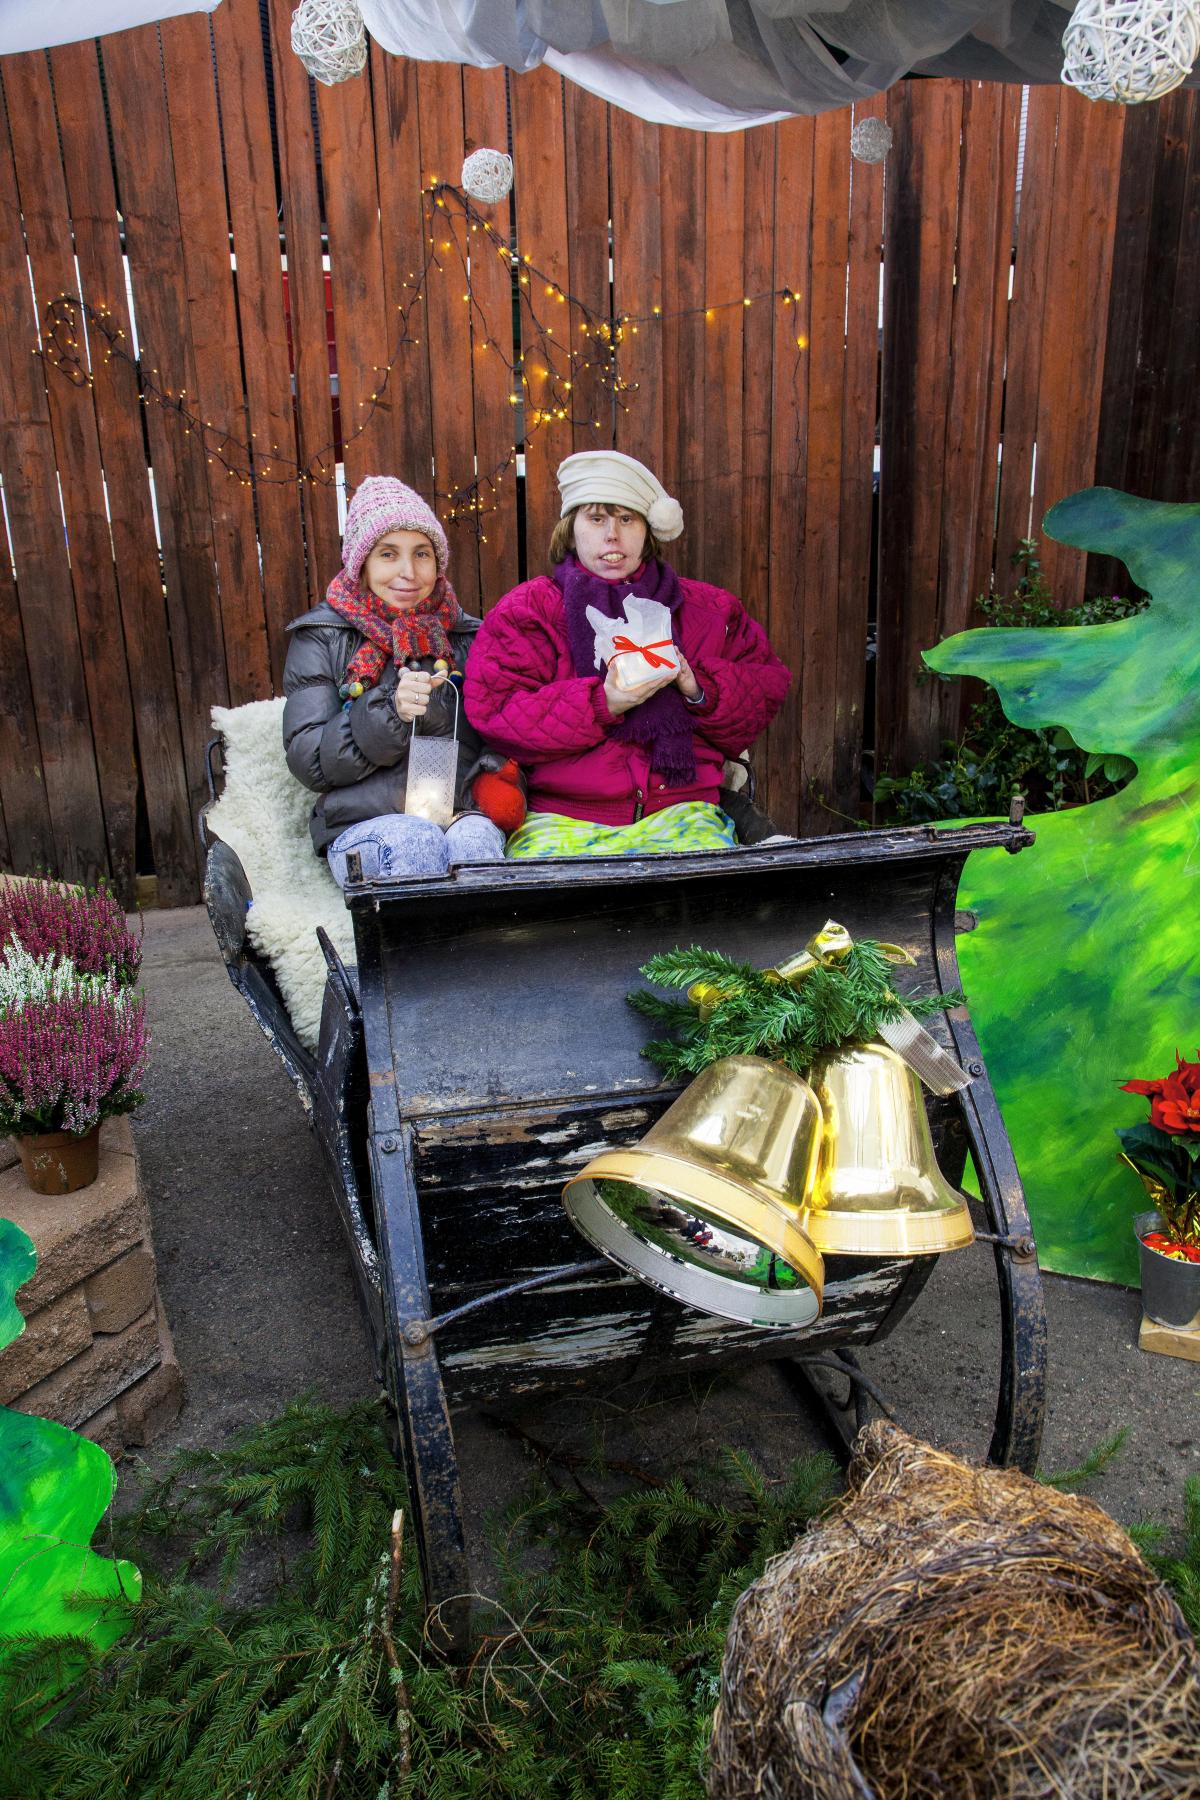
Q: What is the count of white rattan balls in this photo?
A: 4